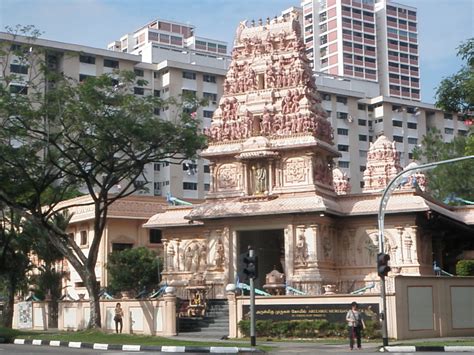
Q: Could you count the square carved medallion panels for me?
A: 2